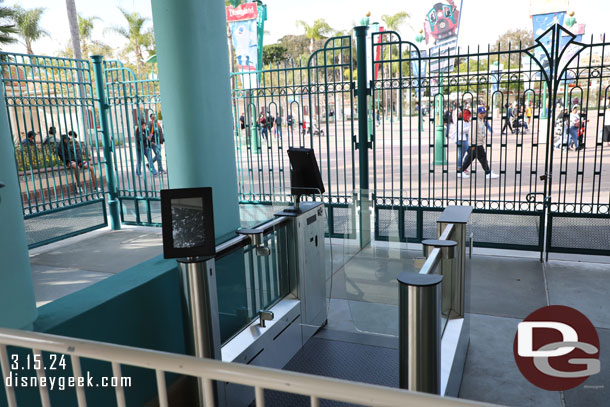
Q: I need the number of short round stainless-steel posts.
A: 2